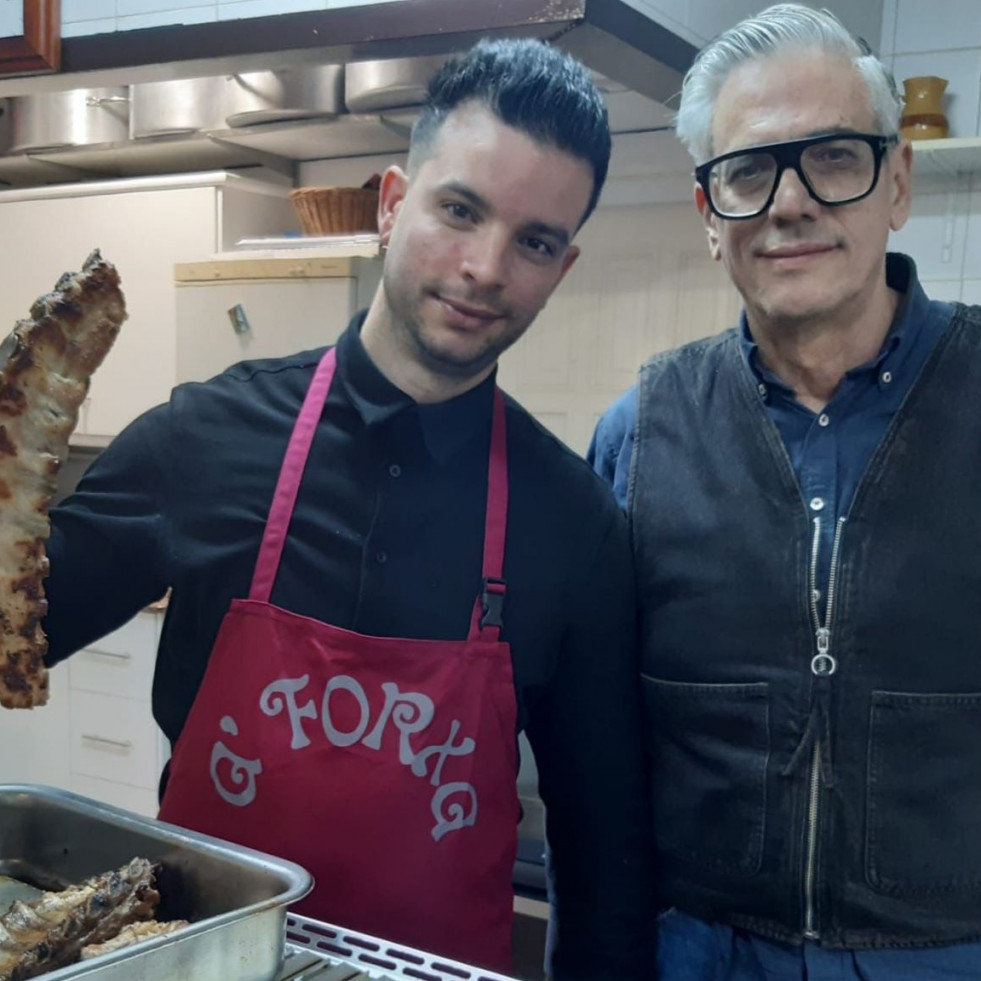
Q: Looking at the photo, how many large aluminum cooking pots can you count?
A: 4